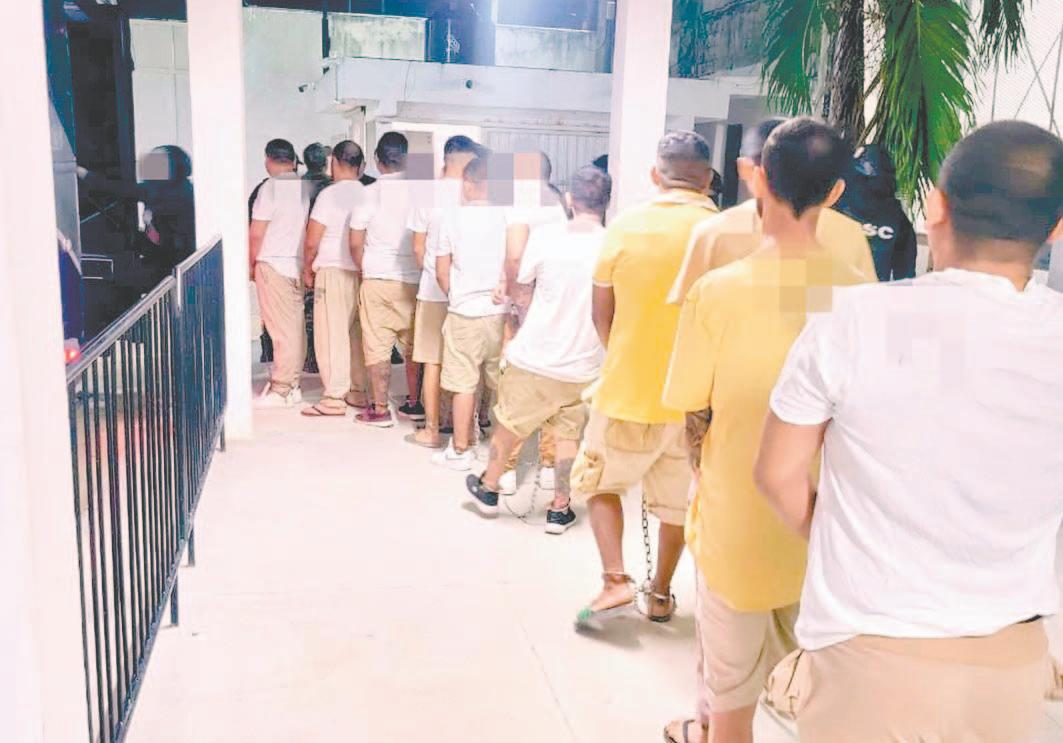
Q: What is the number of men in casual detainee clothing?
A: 11